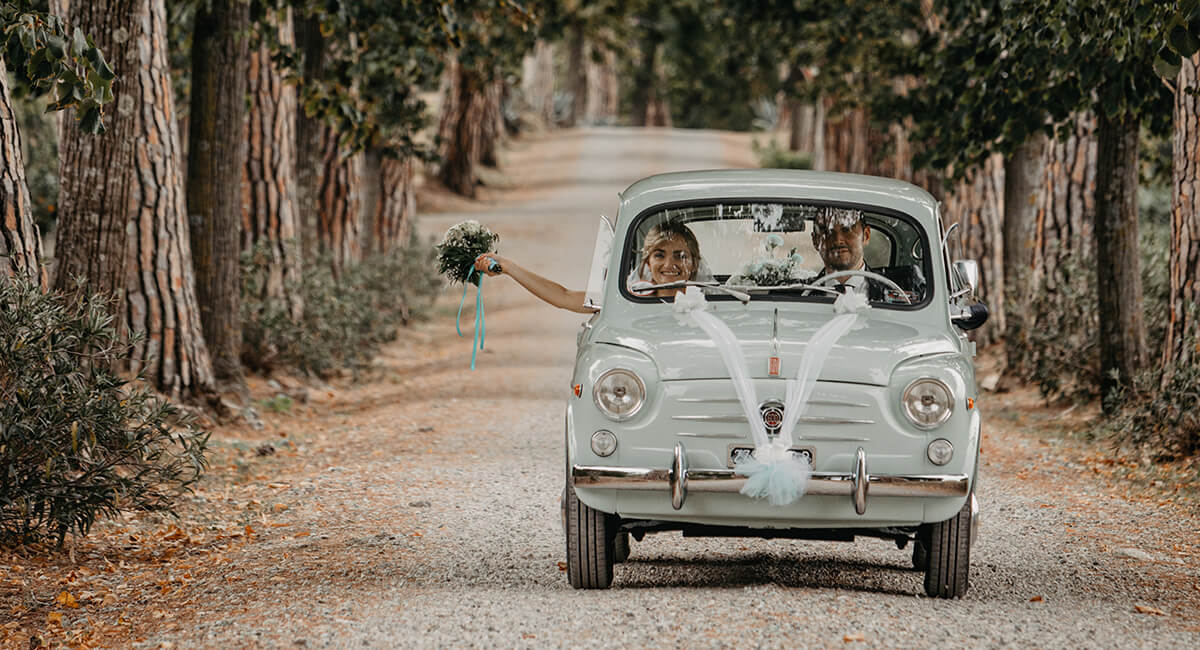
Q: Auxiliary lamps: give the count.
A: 2